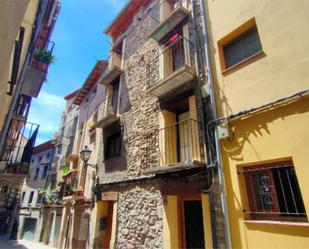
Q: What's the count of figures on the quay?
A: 0